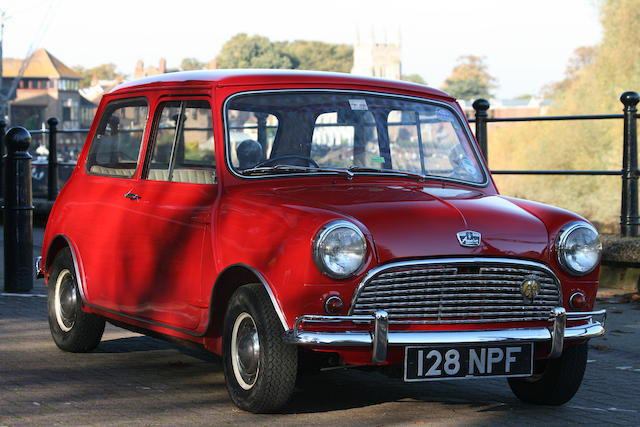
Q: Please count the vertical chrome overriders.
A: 2